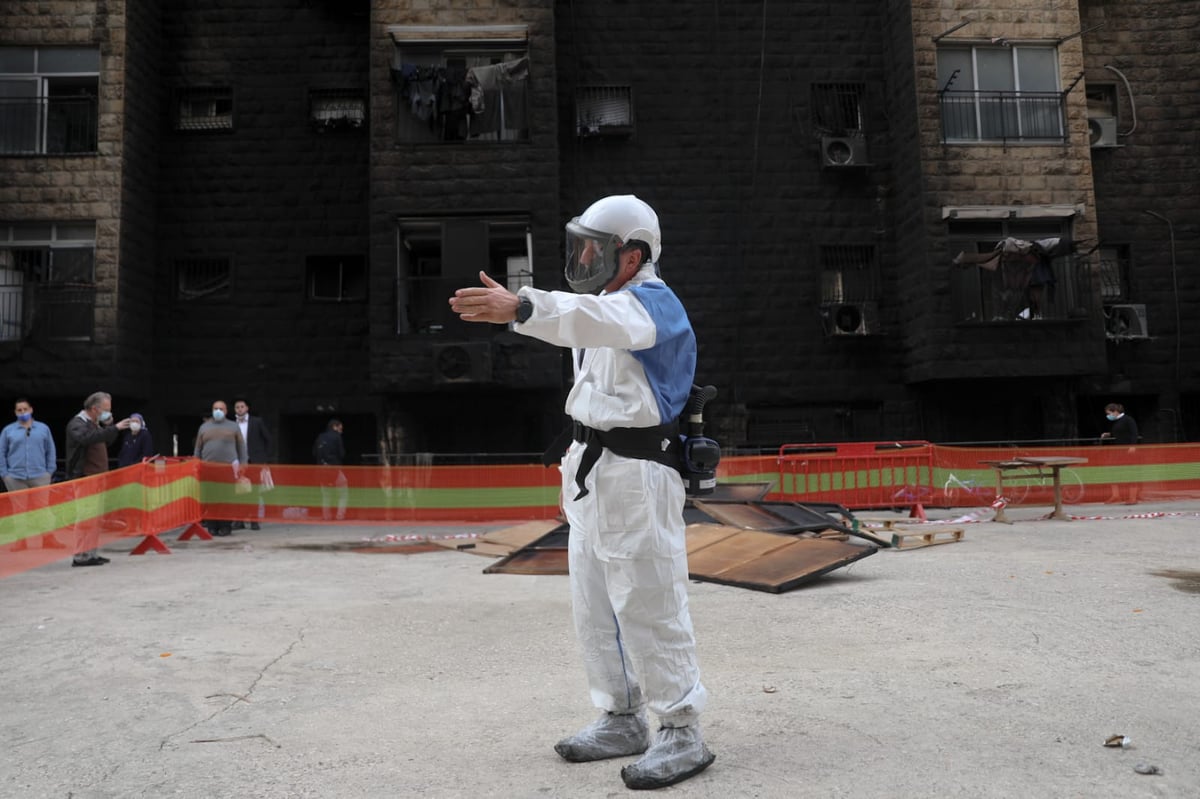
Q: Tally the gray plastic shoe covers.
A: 2